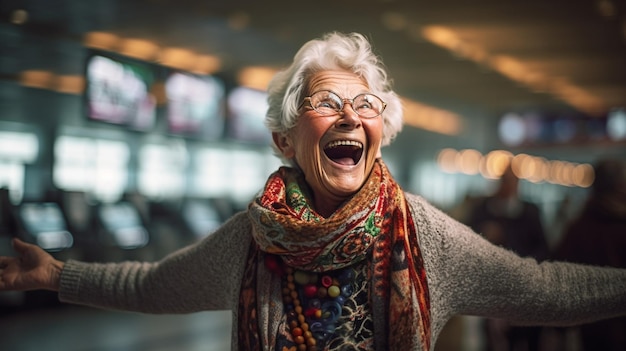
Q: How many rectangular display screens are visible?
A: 3